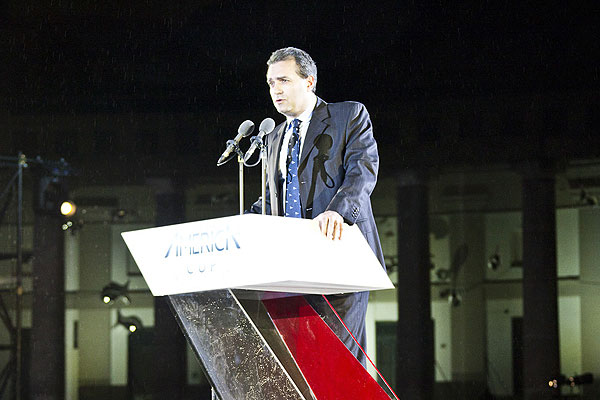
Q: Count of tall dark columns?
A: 4